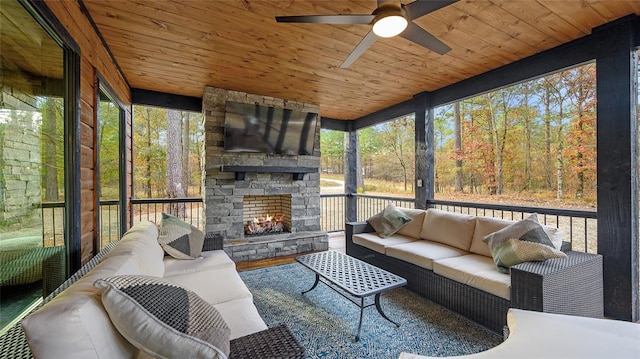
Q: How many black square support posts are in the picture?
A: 3